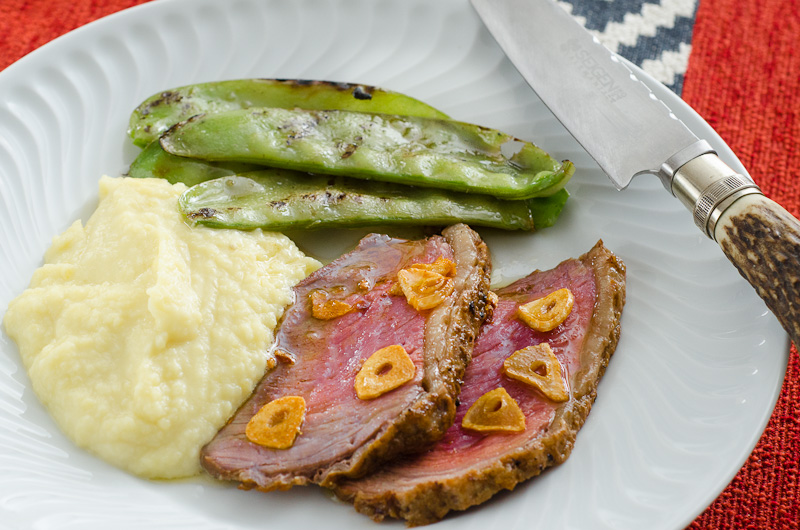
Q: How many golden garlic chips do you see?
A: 7